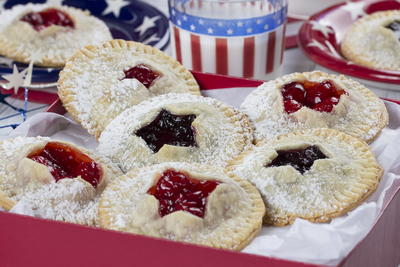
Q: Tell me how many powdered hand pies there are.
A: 8